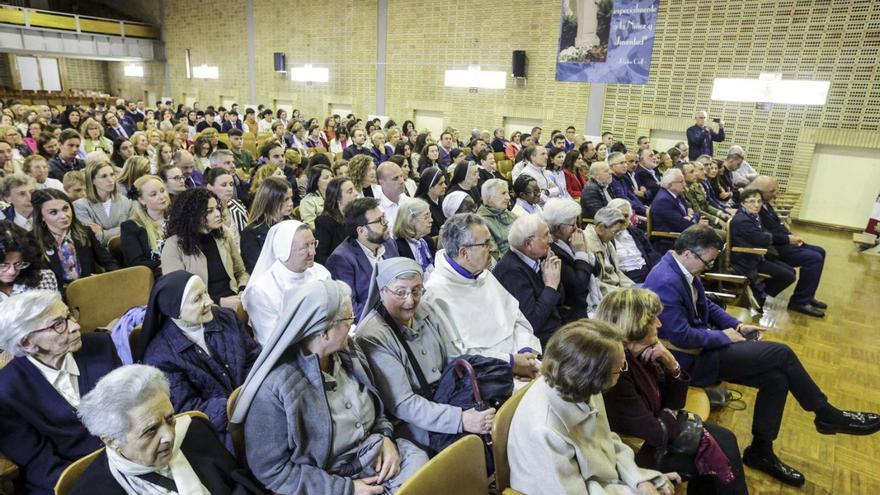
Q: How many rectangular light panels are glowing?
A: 5